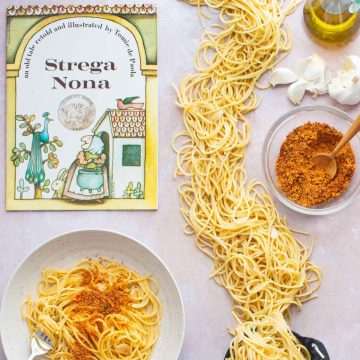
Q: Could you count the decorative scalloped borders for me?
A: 1